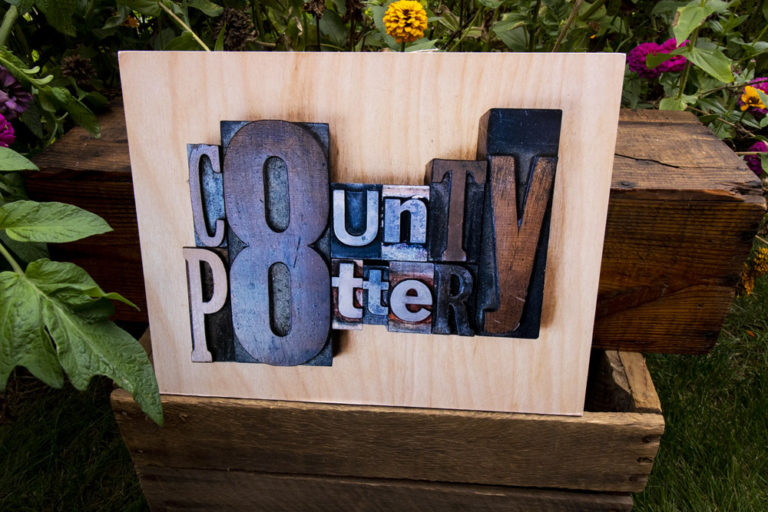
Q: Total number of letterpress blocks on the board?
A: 11